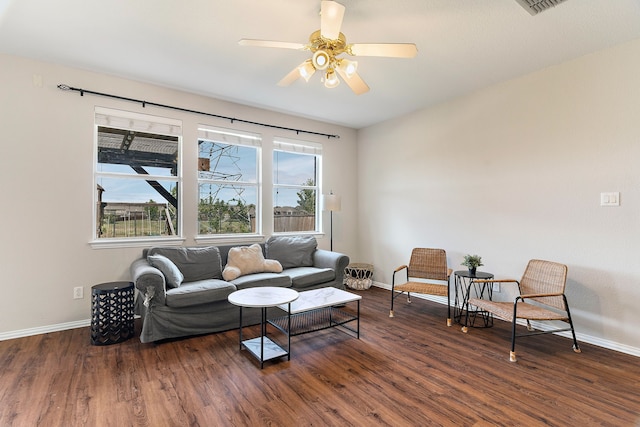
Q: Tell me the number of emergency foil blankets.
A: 0